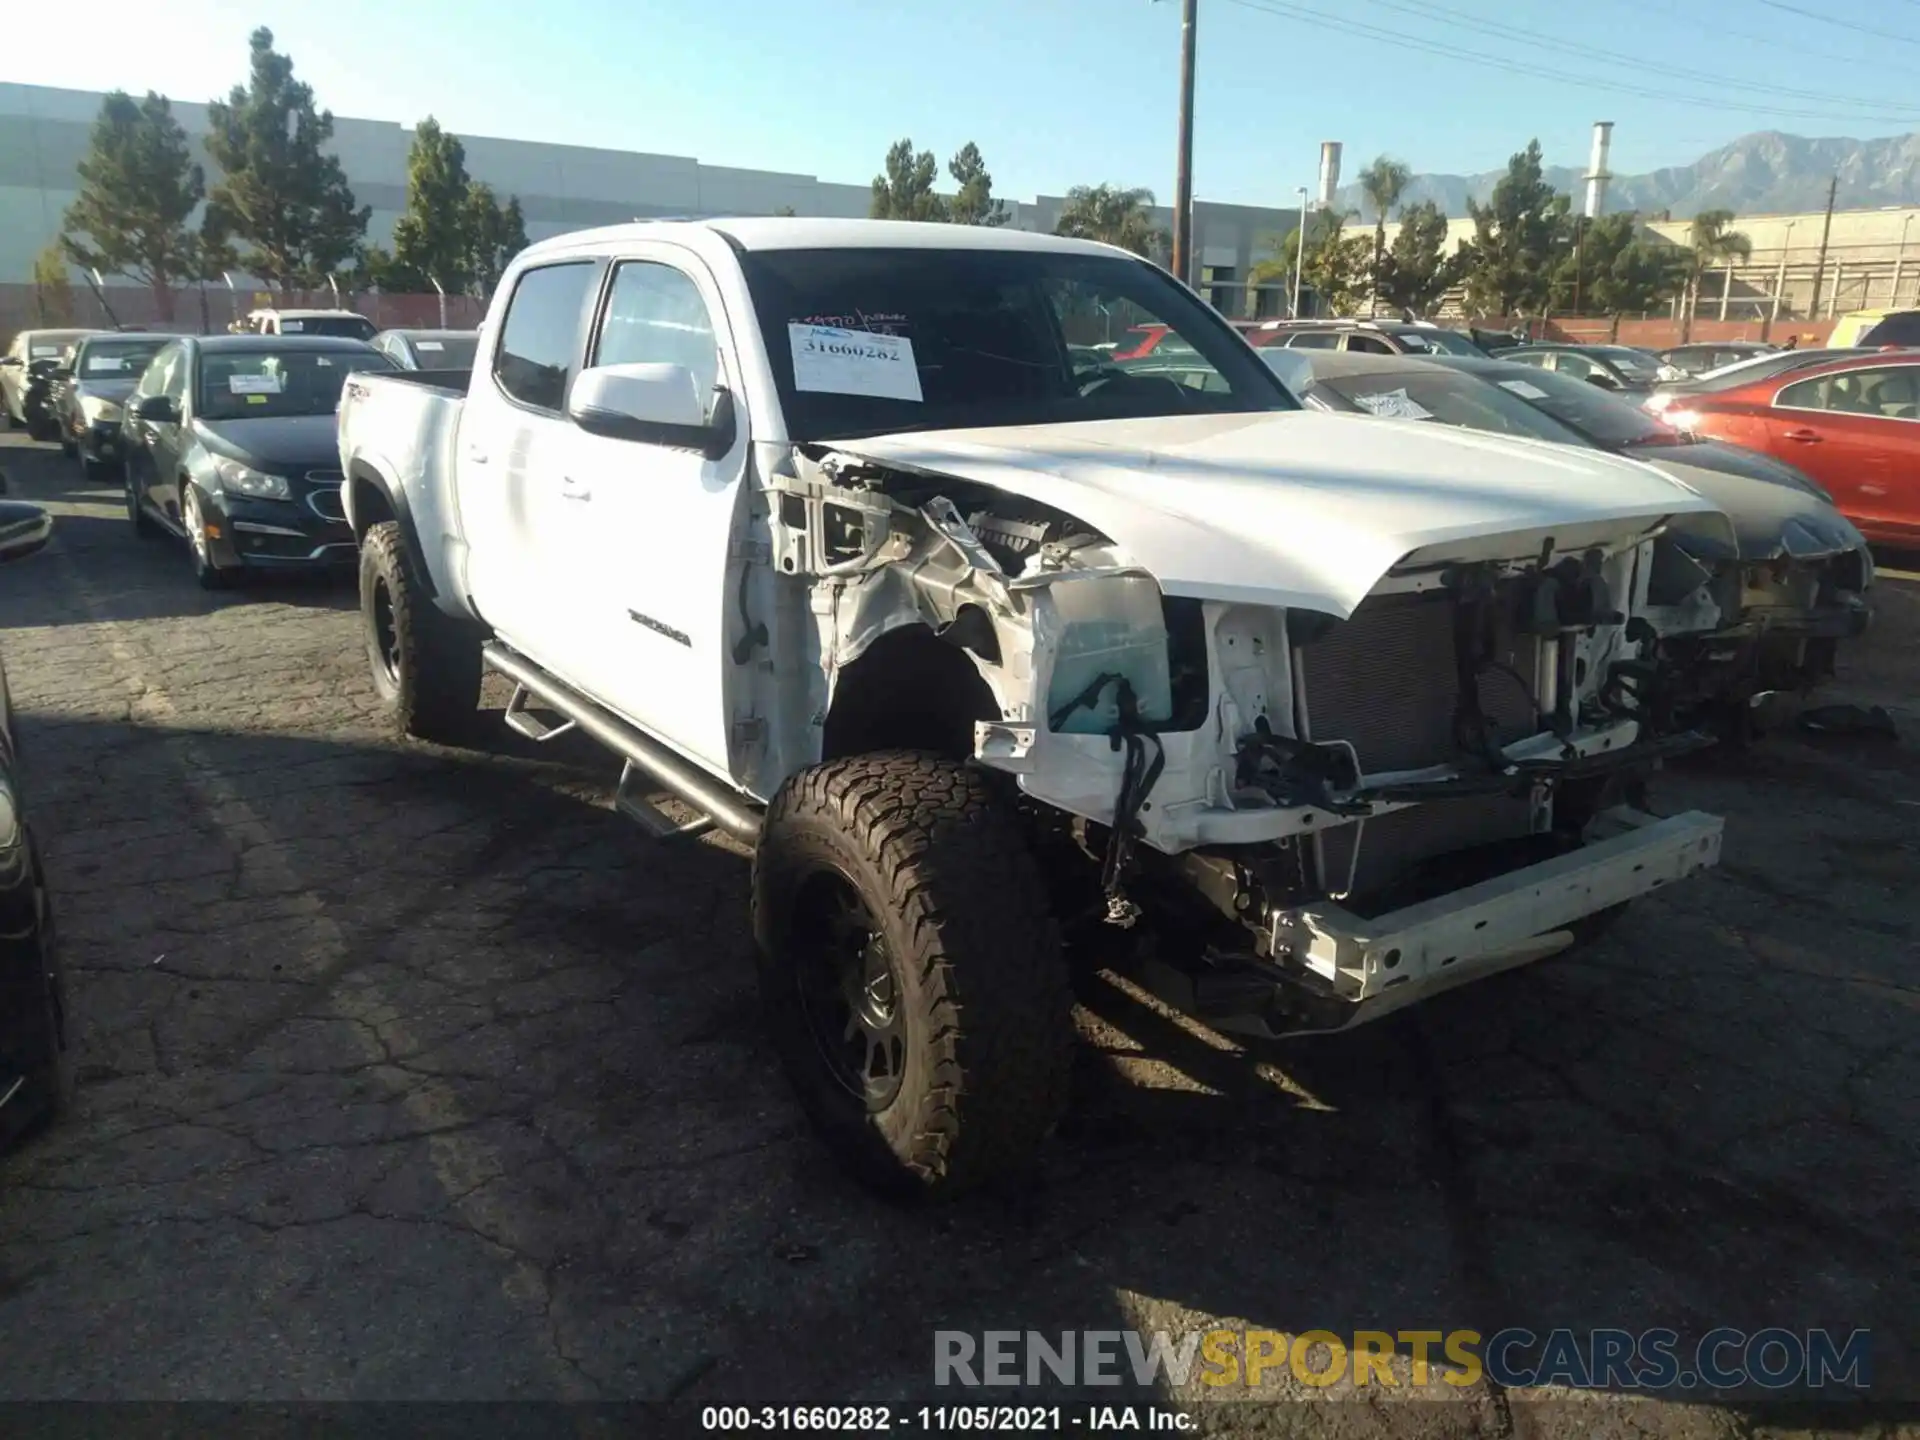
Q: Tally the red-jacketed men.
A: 0